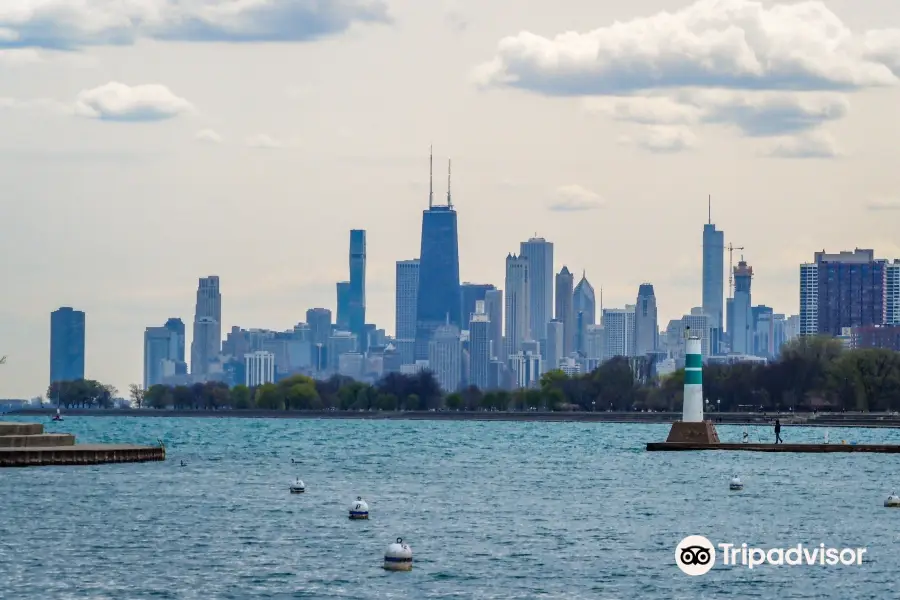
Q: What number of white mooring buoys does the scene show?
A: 5